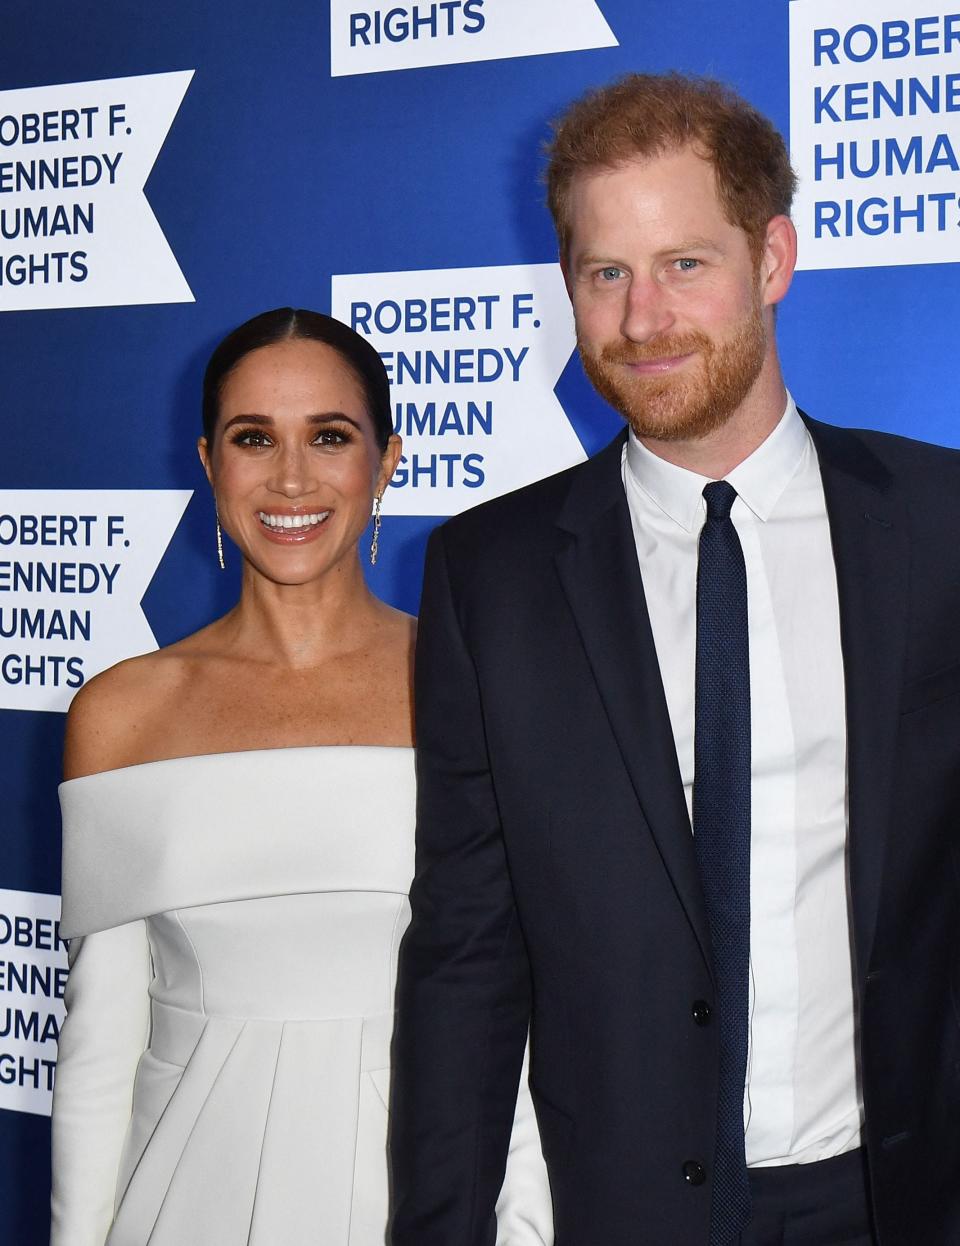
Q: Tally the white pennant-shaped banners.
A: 6